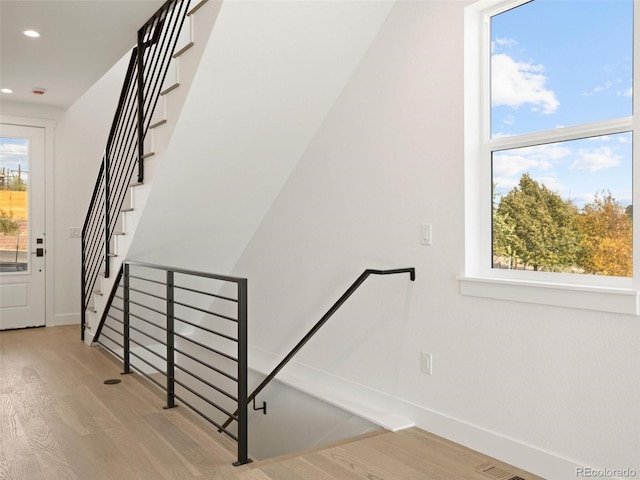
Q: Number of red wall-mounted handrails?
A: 0